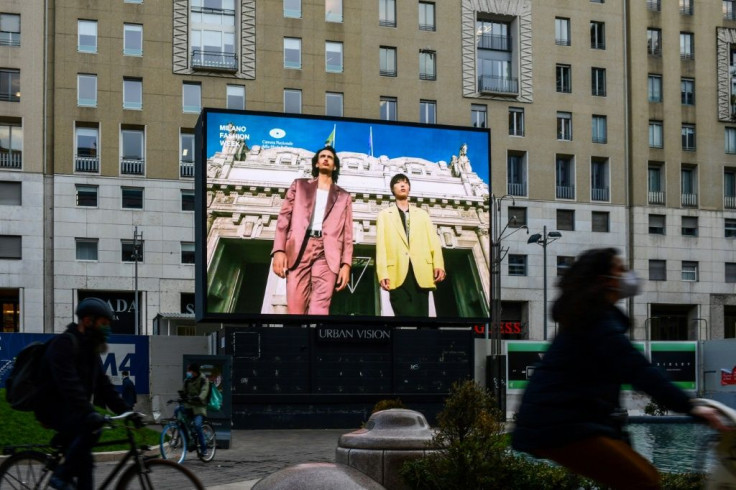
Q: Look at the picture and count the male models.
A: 2